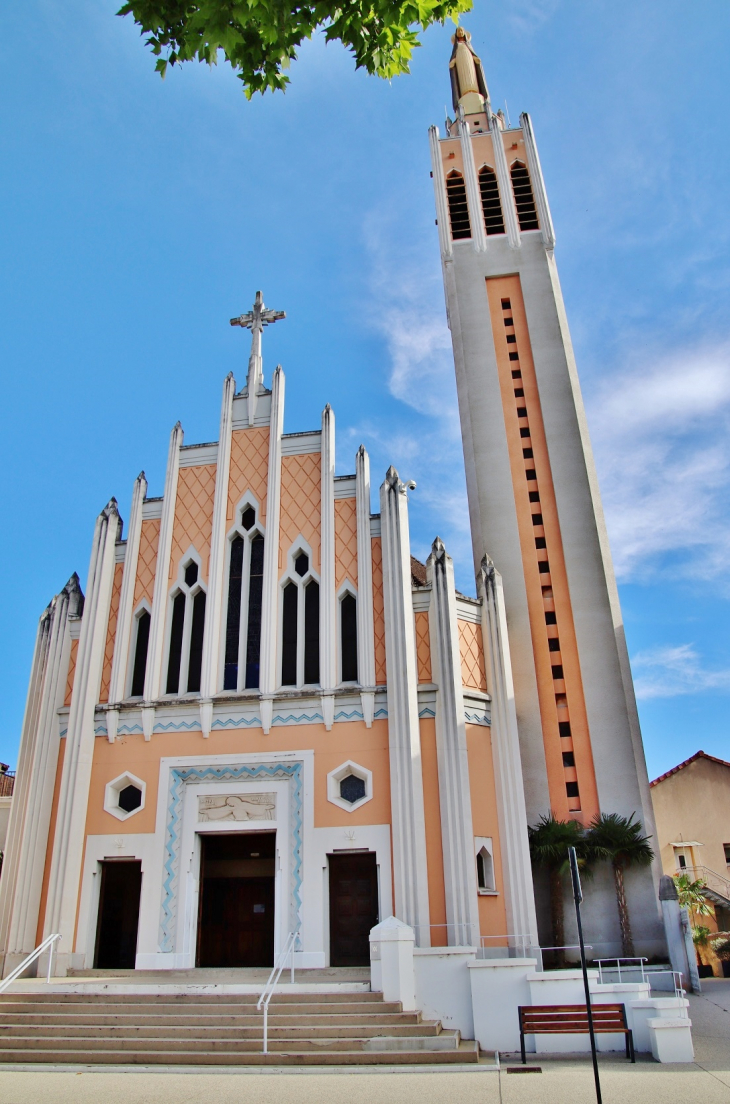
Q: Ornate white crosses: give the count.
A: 1